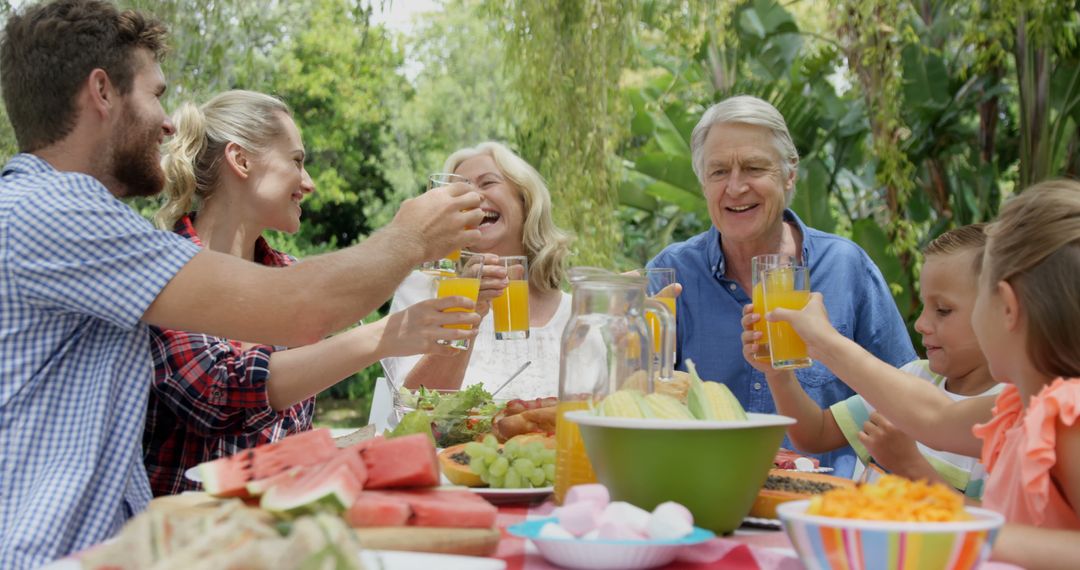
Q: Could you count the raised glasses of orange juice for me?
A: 6